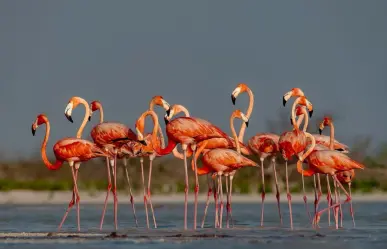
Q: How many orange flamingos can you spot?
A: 12